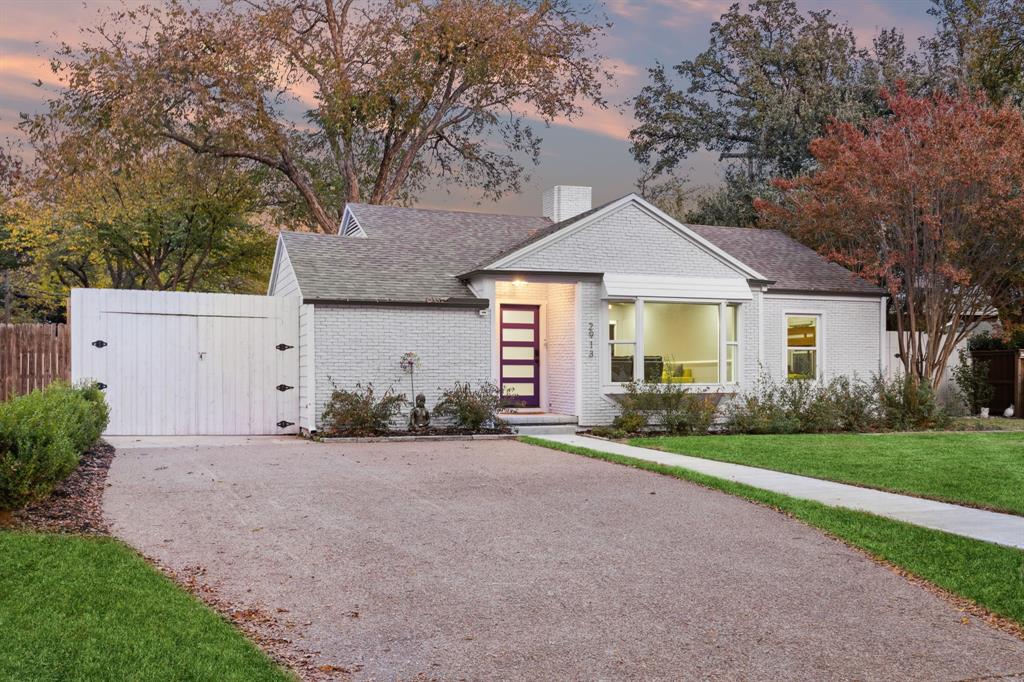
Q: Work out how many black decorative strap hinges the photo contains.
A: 5